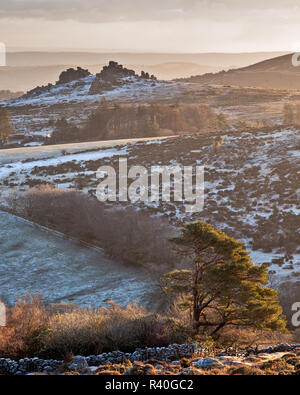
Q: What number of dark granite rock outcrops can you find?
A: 2